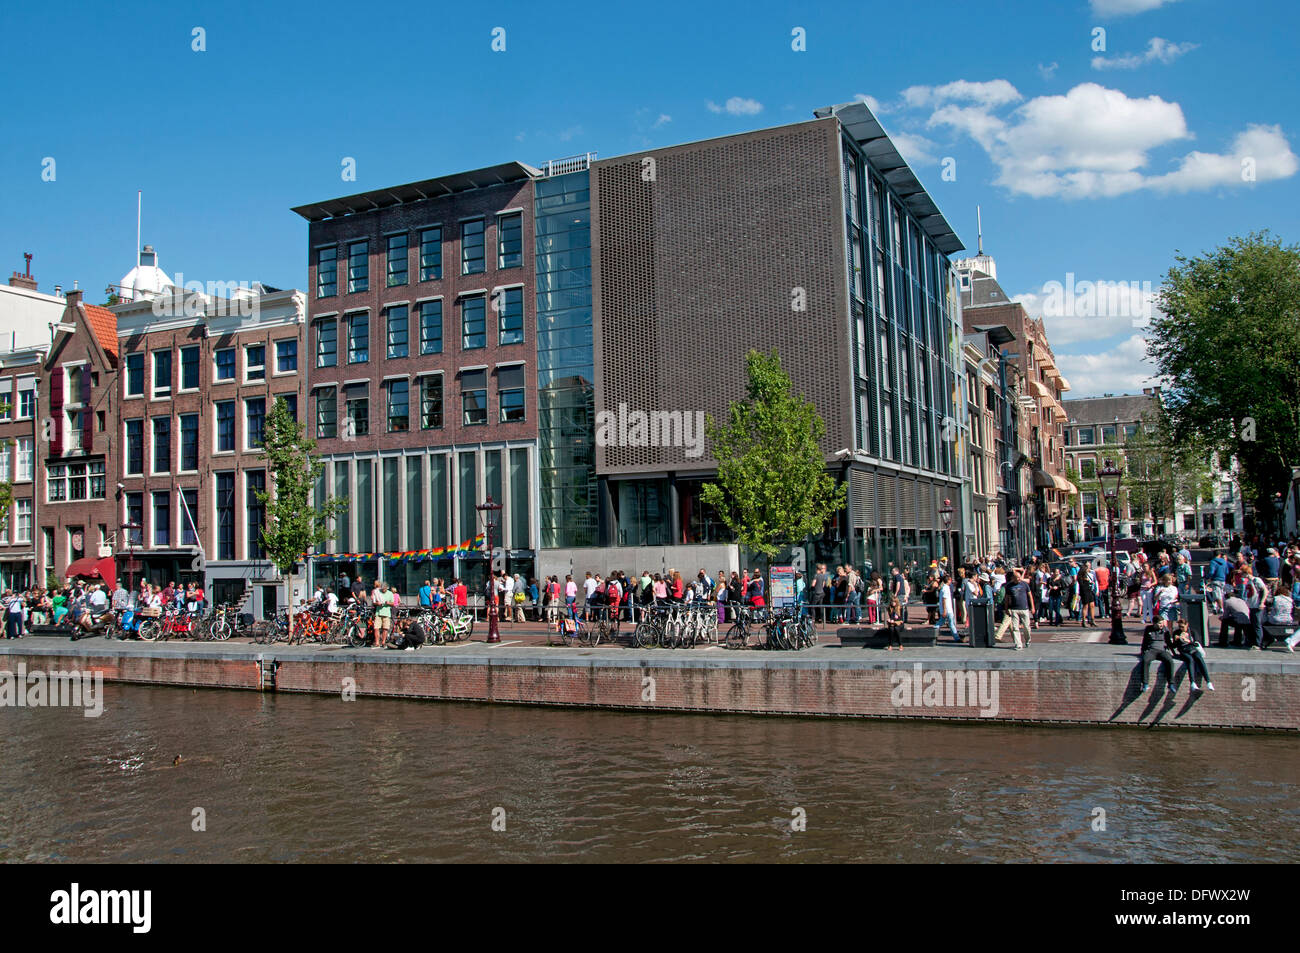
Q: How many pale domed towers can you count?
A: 2